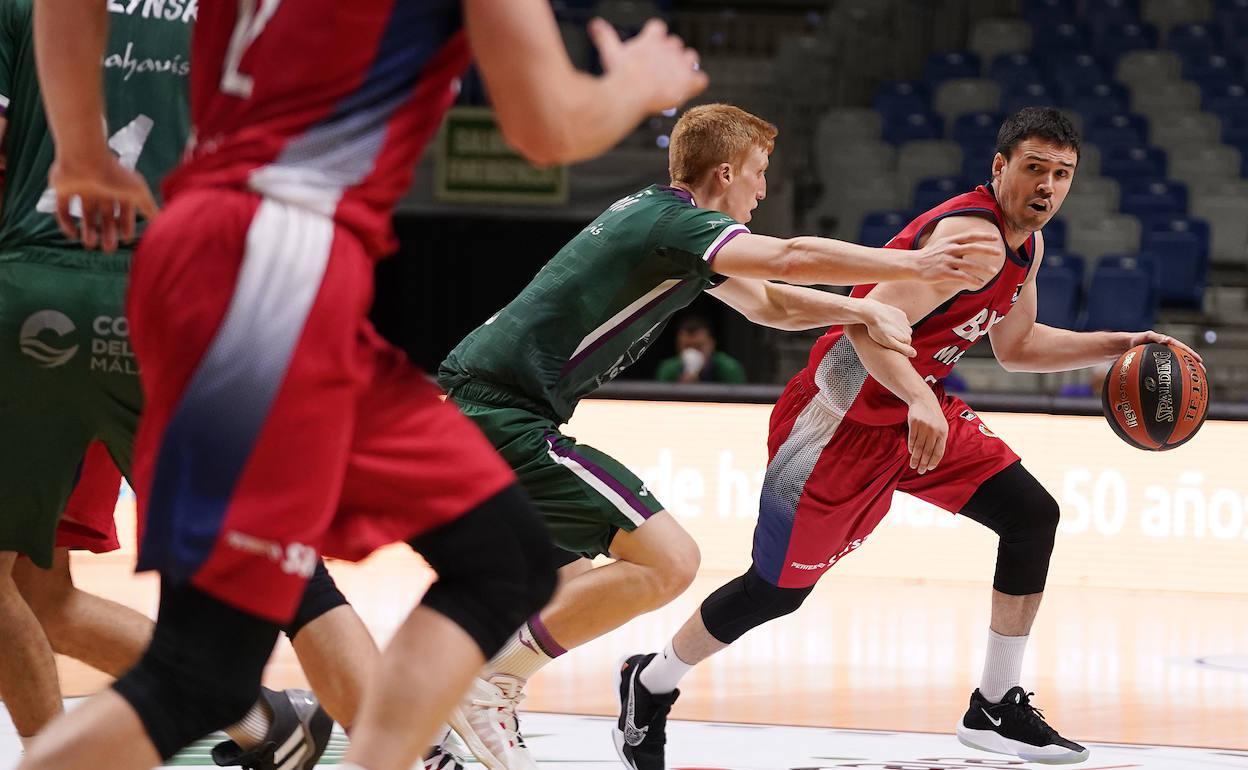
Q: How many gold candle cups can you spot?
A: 0